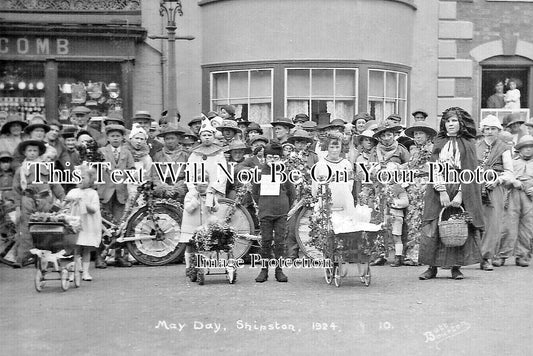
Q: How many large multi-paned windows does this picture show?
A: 3